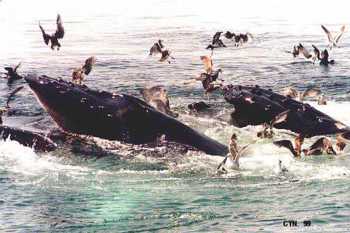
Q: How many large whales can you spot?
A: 2